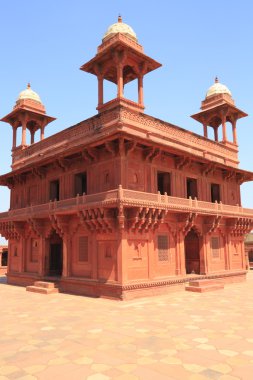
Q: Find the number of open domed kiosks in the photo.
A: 3